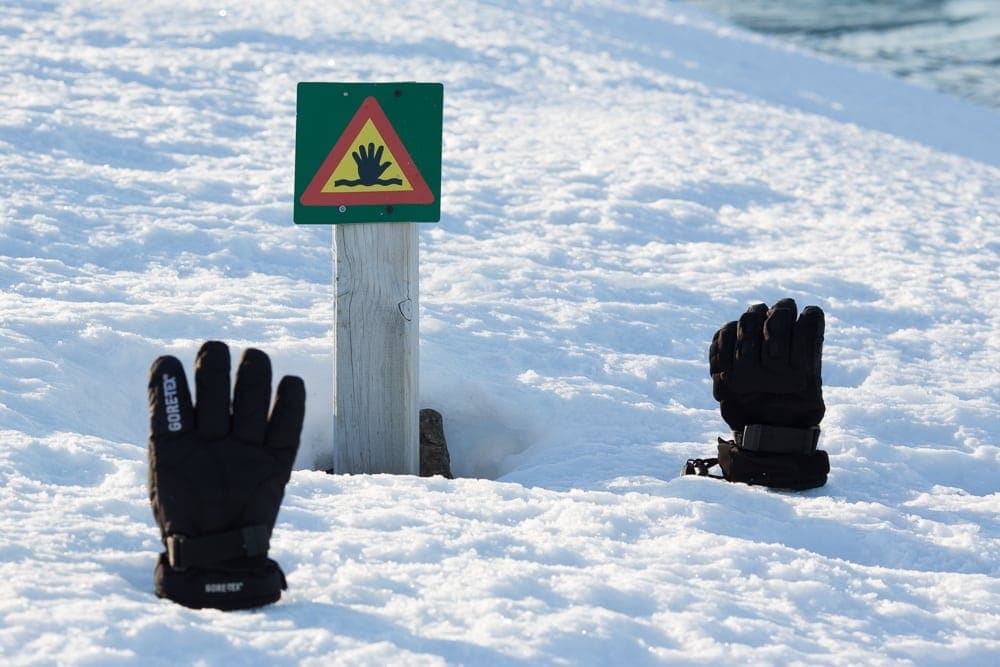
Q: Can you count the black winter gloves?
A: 2